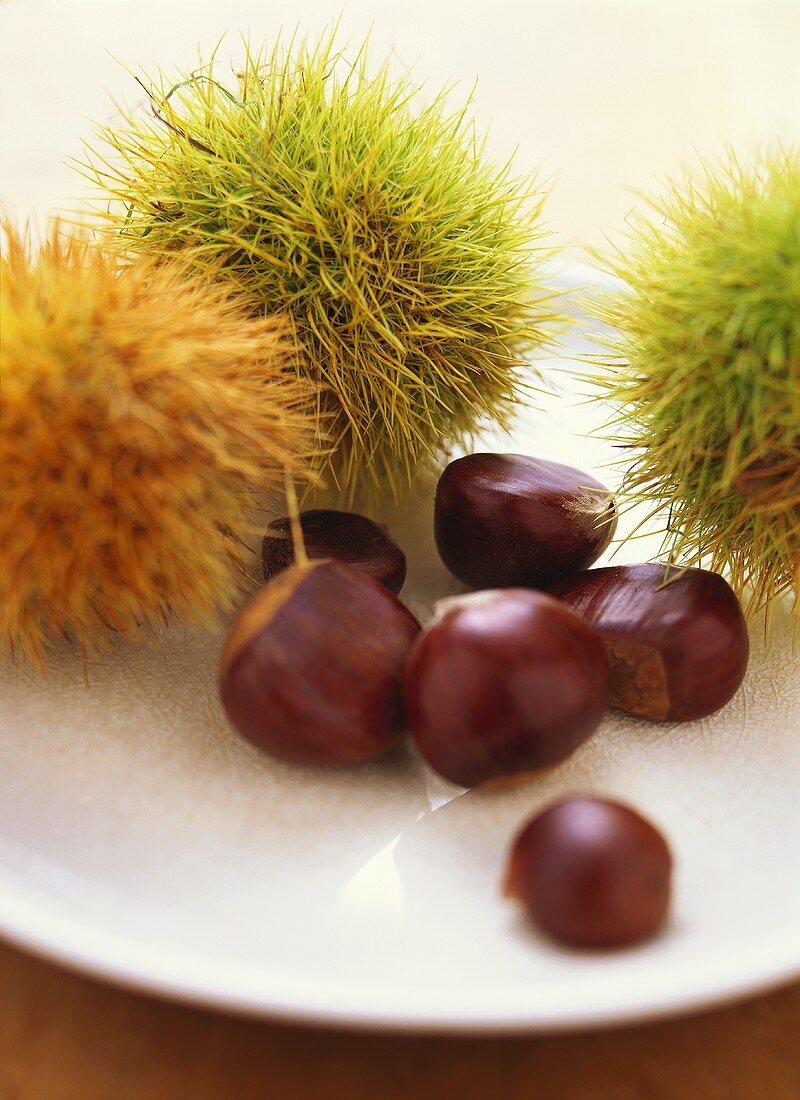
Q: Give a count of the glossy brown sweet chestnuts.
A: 6